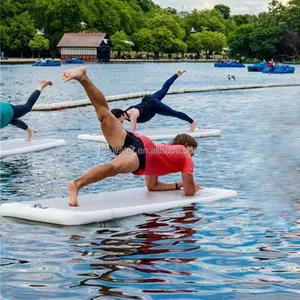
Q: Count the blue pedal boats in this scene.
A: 5